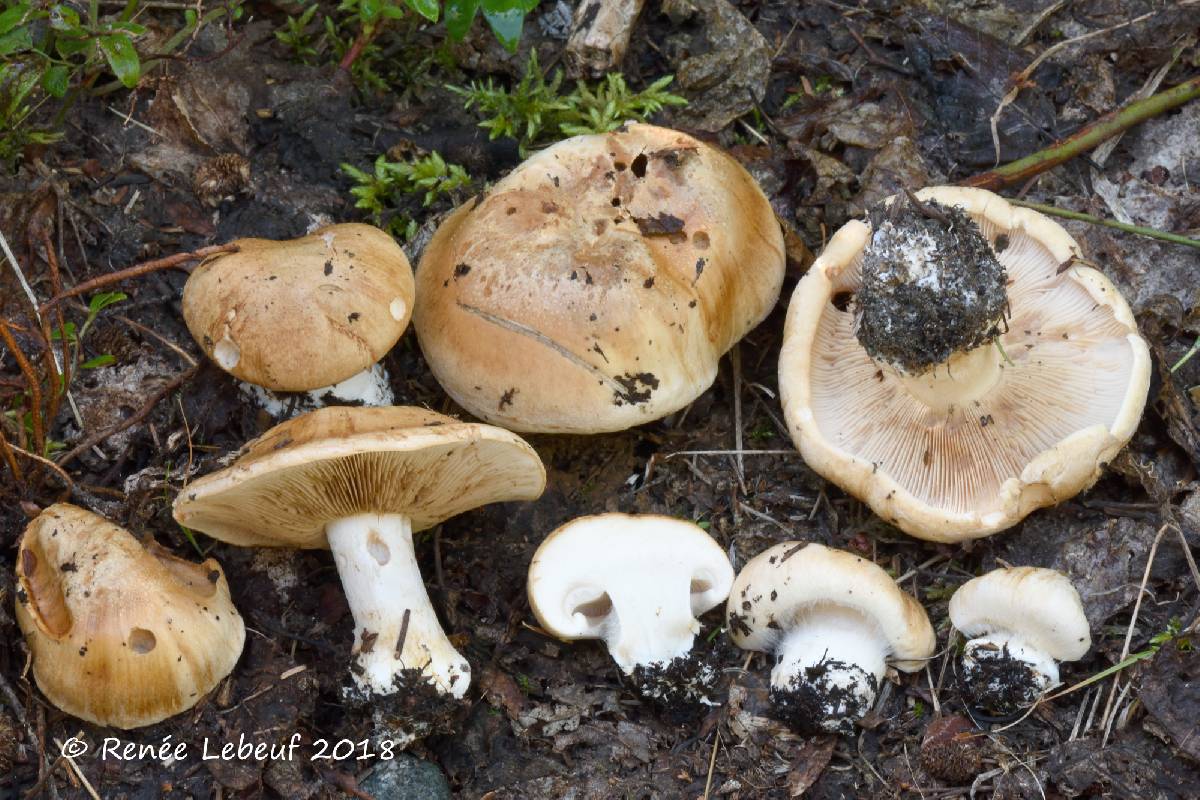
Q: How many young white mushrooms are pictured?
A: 3